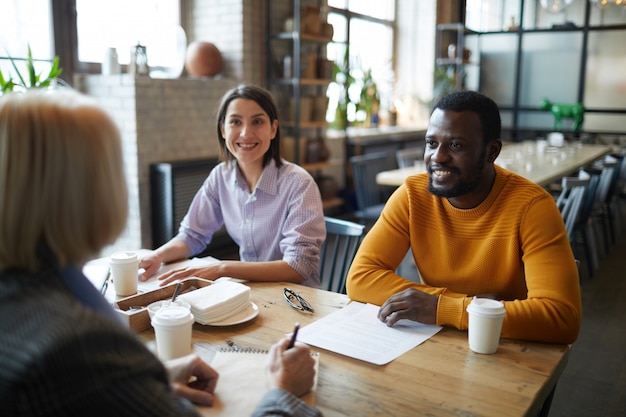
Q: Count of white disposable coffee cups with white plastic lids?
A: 3